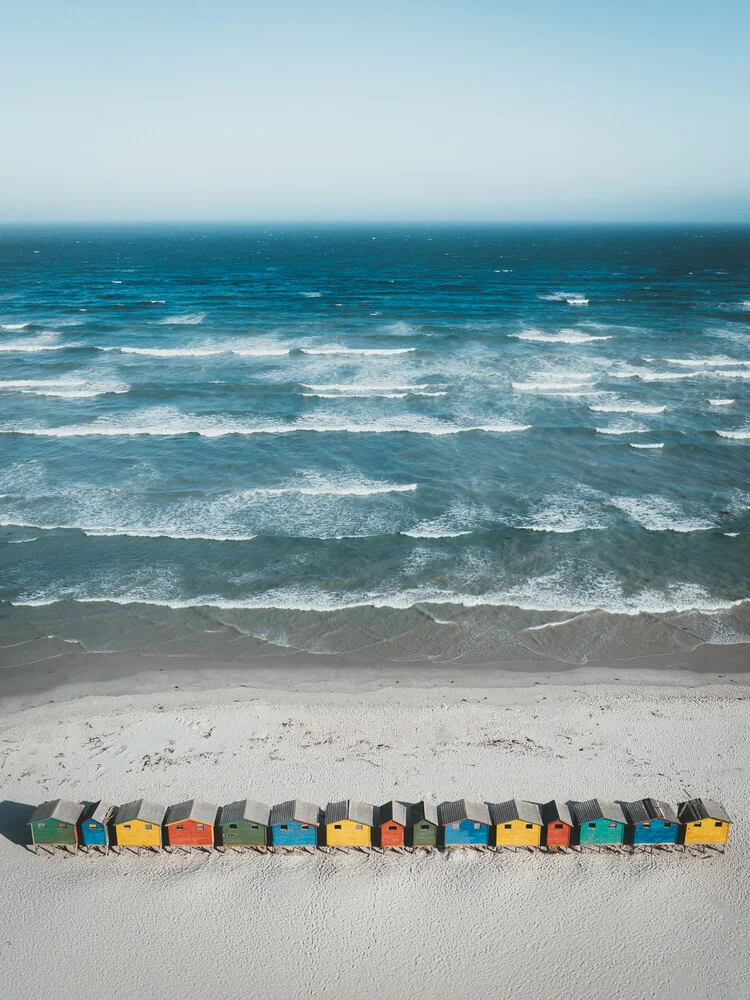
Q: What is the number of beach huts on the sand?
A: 15